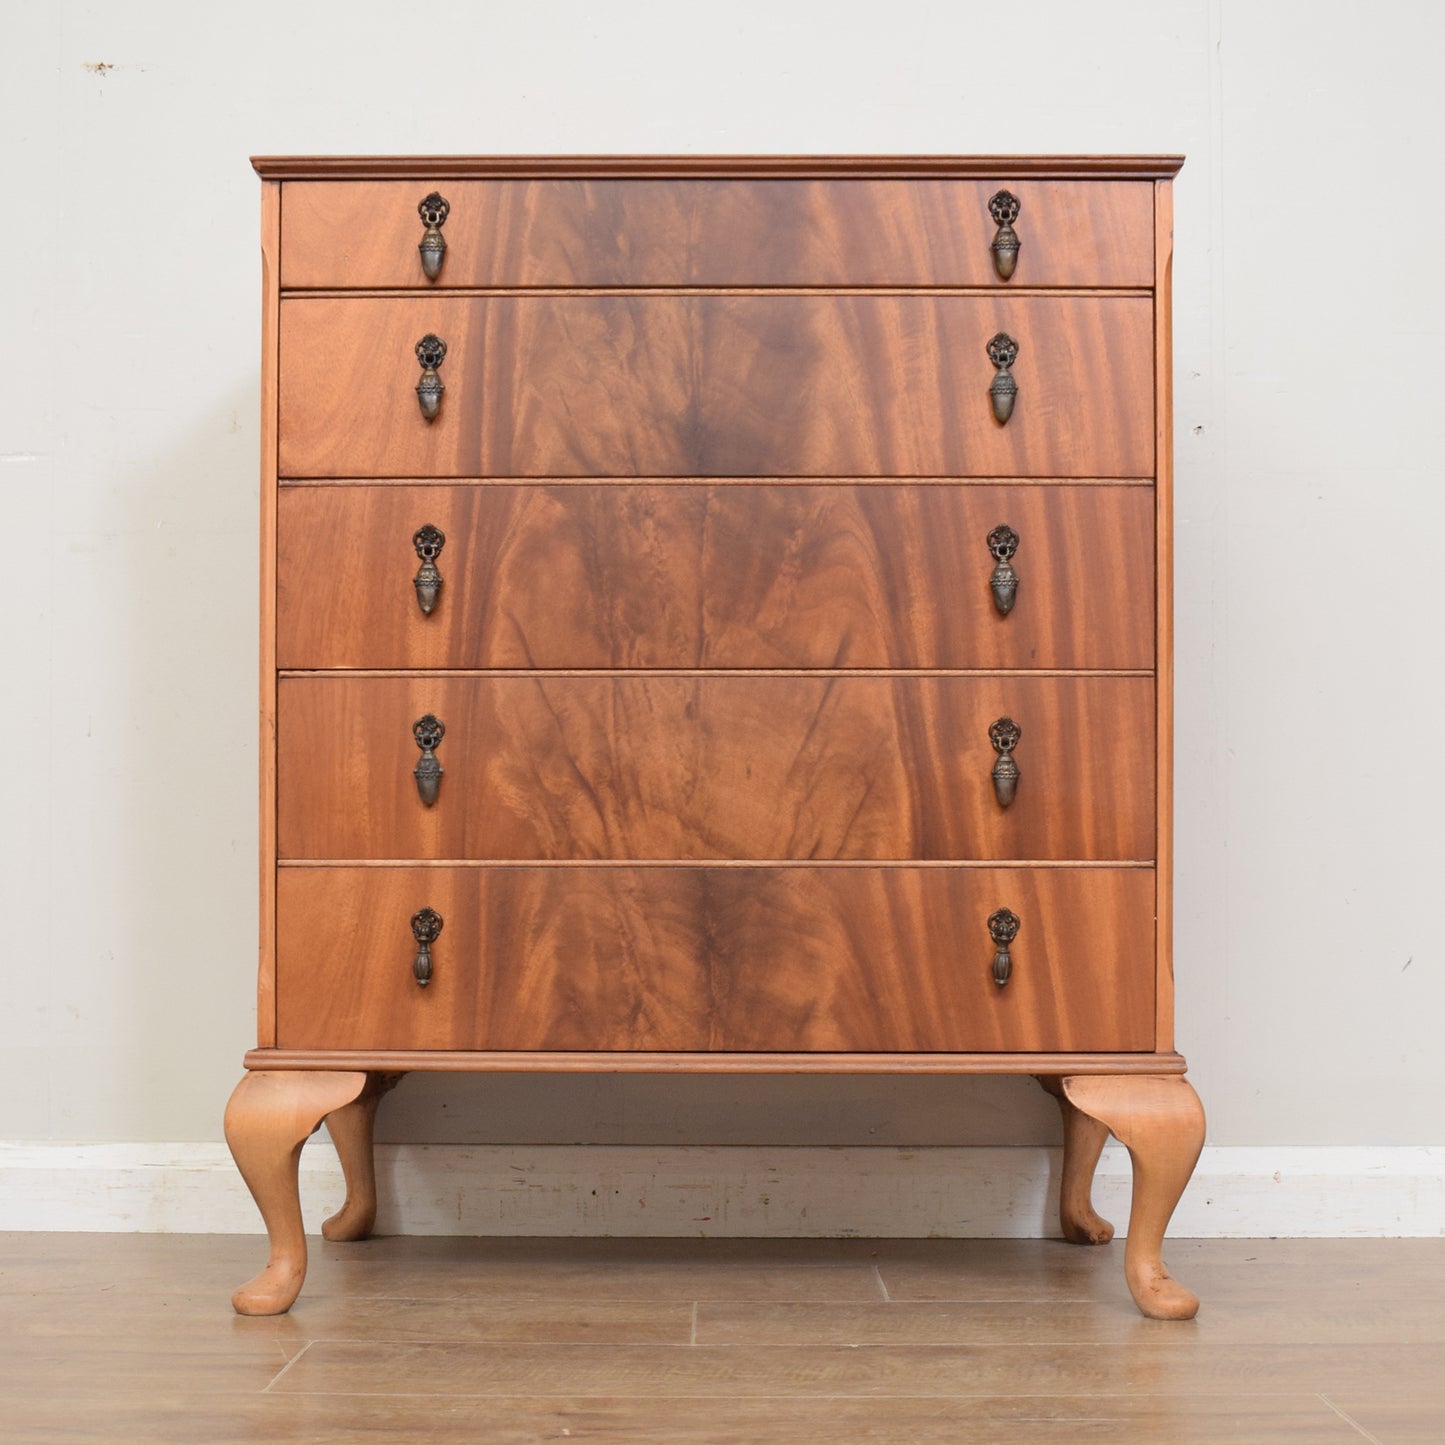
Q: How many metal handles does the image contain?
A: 10